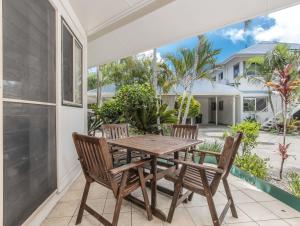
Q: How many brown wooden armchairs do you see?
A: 4